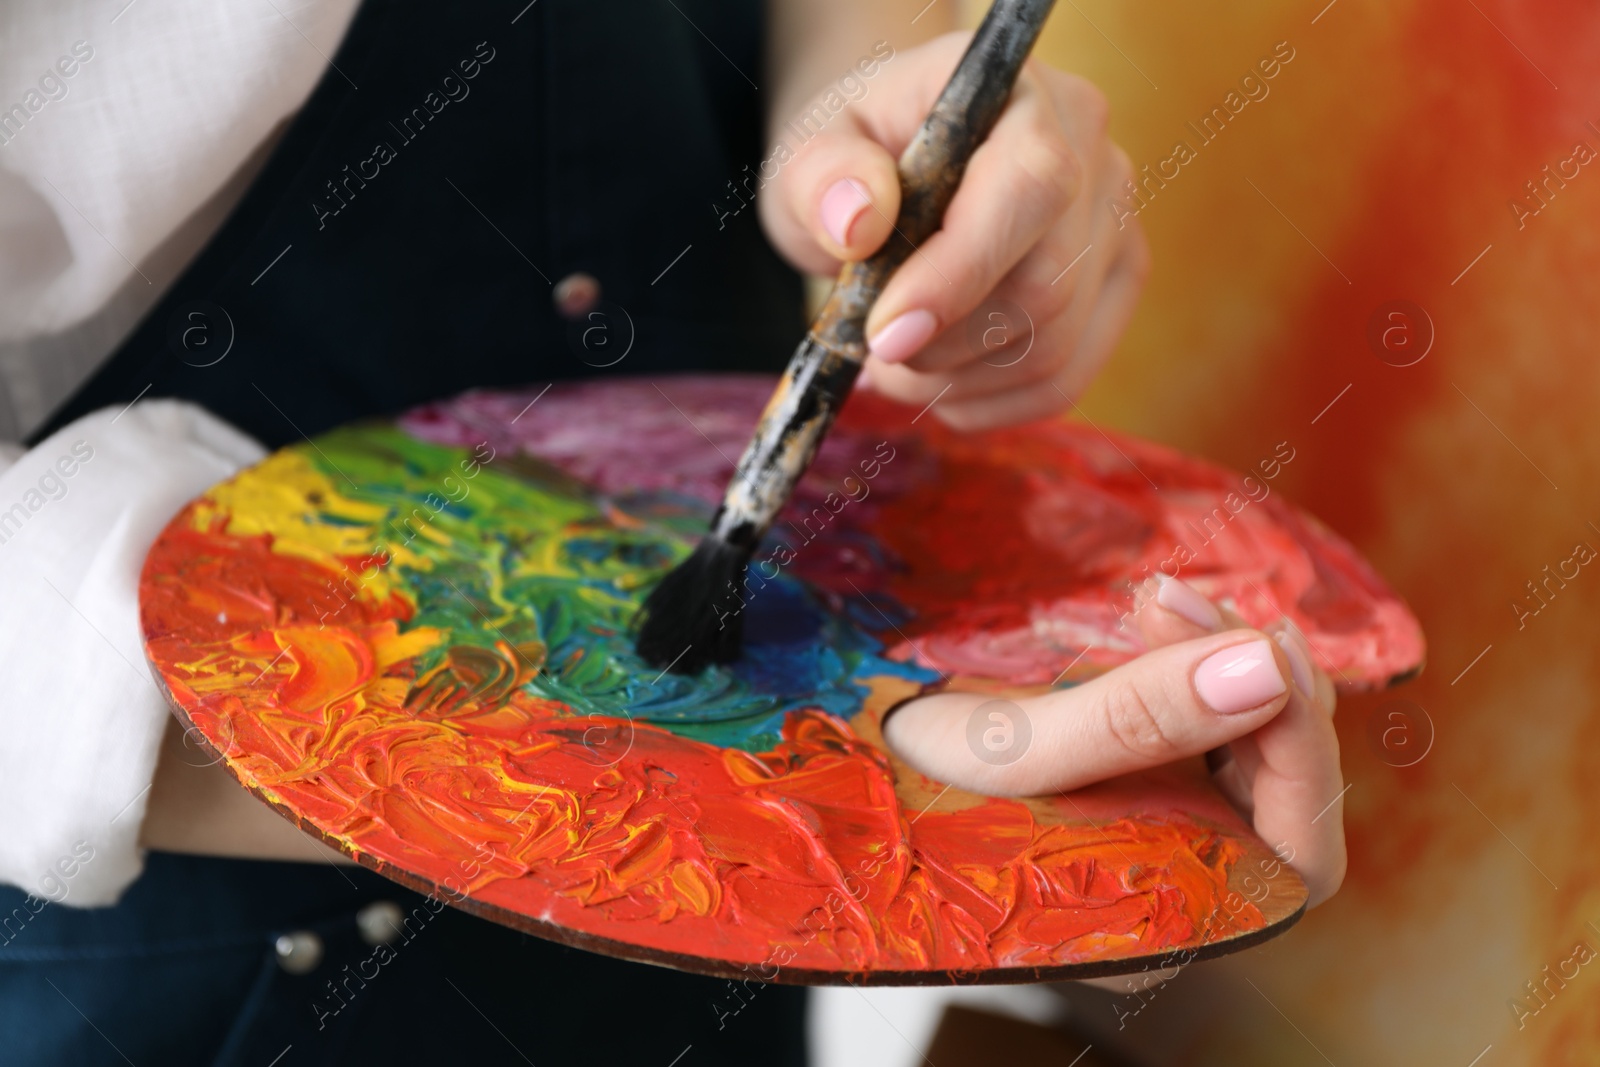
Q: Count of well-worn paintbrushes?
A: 1